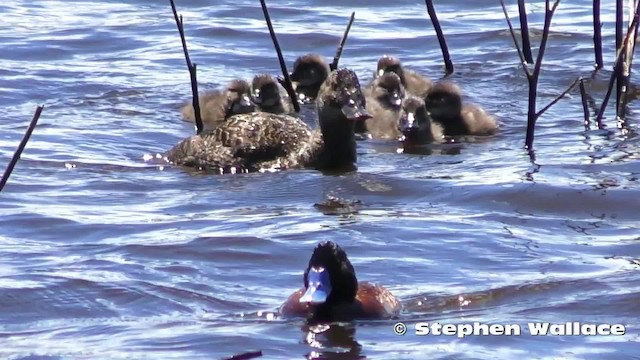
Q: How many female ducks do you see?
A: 1